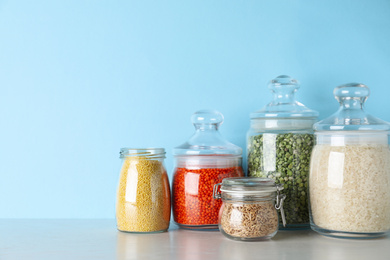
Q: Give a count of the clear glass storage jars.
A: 5